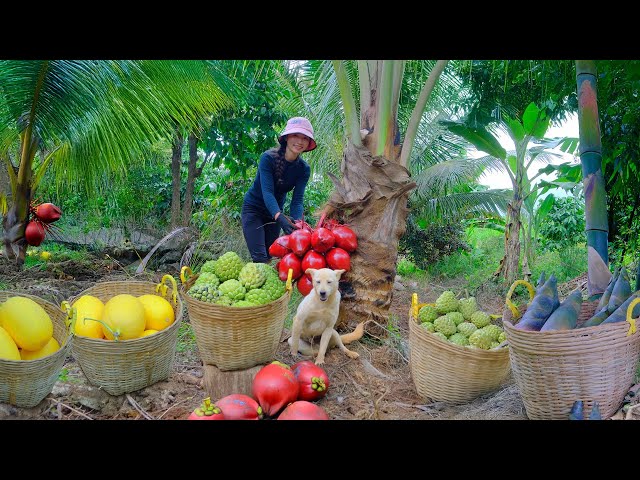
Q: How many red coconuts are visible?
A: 15